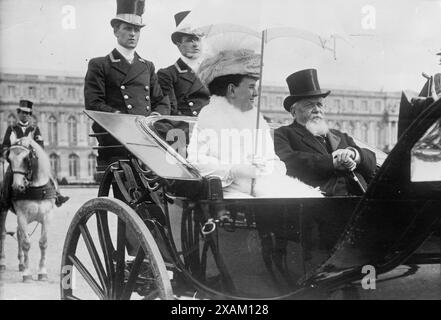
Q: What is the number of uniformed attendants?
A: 3